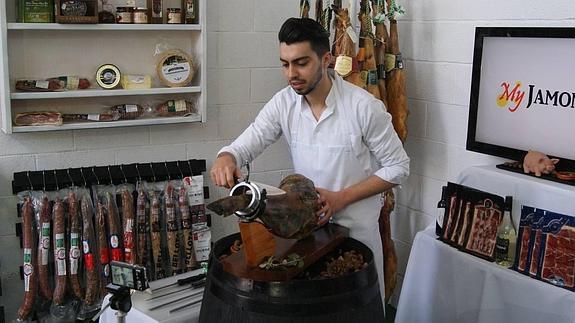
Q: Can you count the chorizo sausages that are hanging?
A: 12